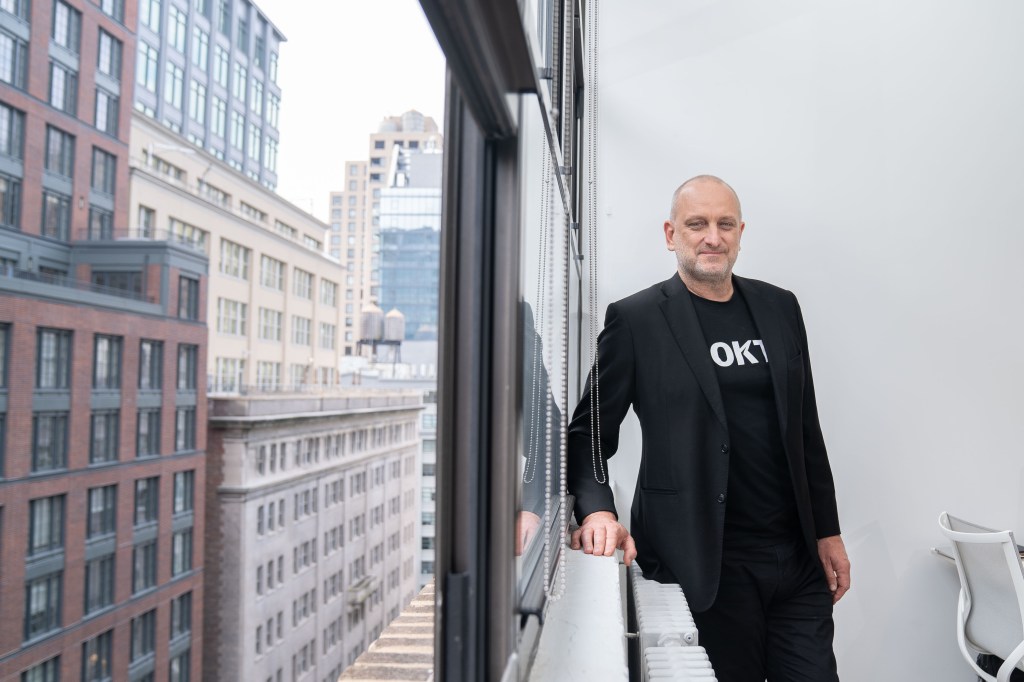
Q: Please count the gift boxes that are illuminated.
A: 0